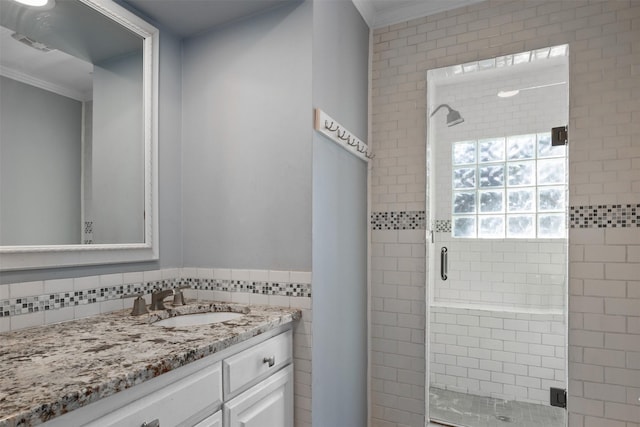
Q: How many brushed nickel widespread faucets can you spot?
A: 1